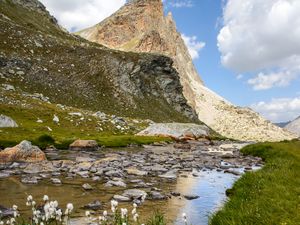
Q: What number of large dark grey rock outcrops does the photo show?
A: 1